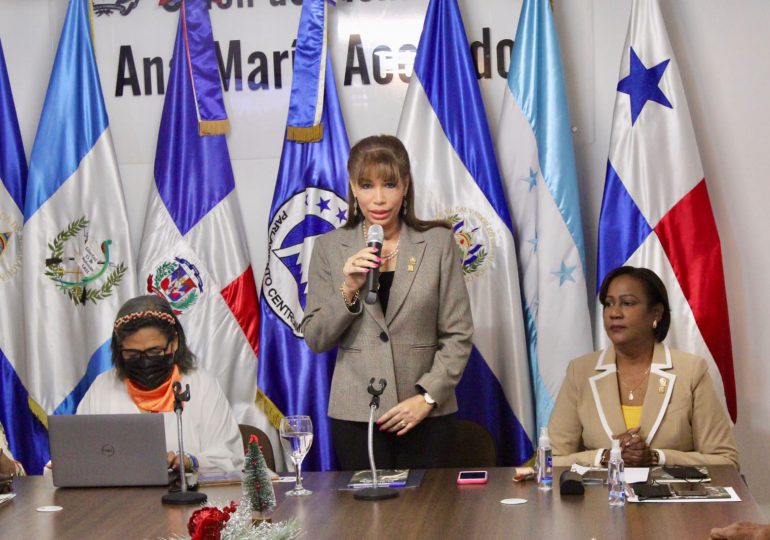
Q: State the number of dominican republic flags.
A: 1